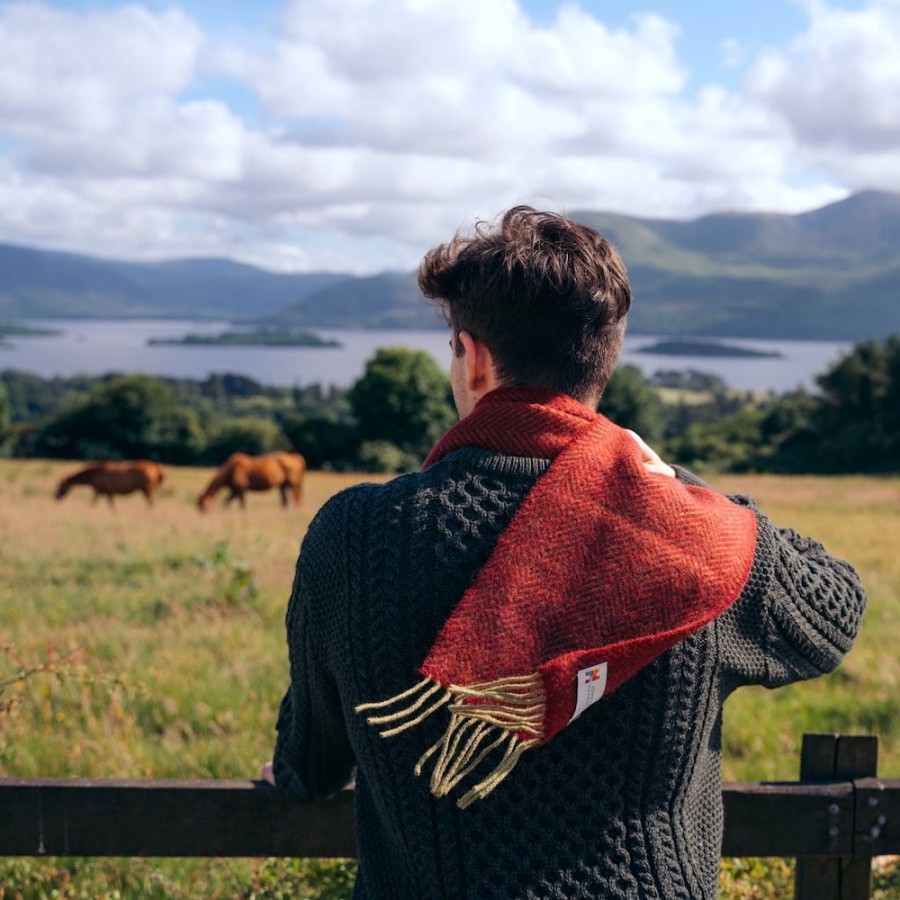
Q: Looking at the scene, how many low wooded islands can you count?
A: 2